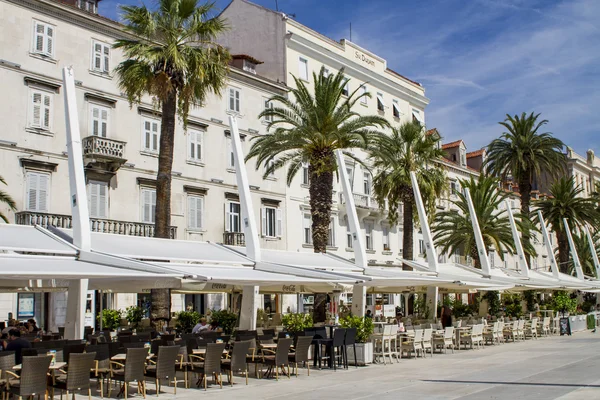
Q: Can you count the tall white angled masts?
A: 9